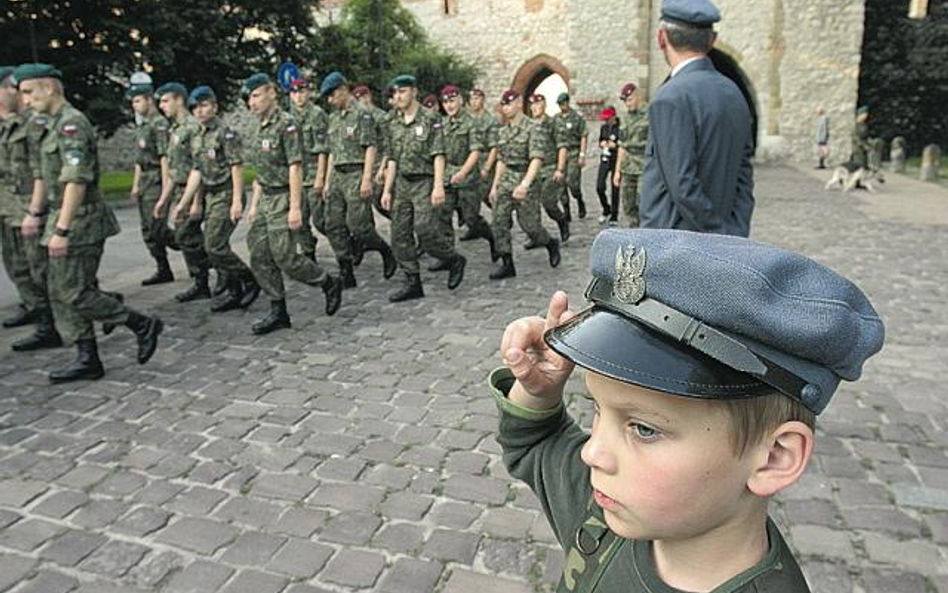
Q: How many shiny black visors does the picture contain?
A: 1